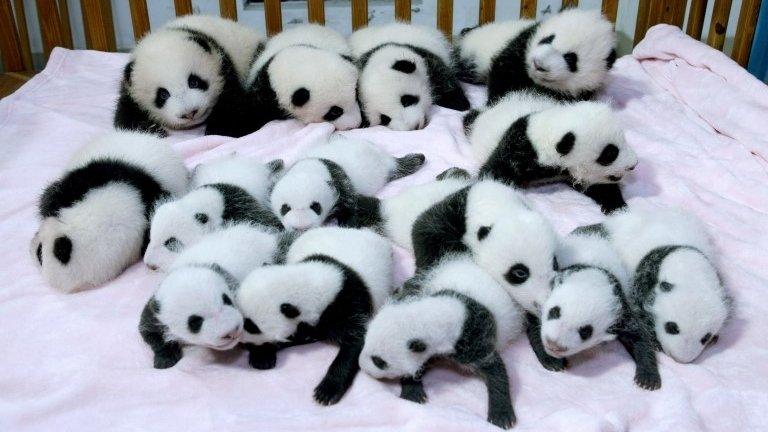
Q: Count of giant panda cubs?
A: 14